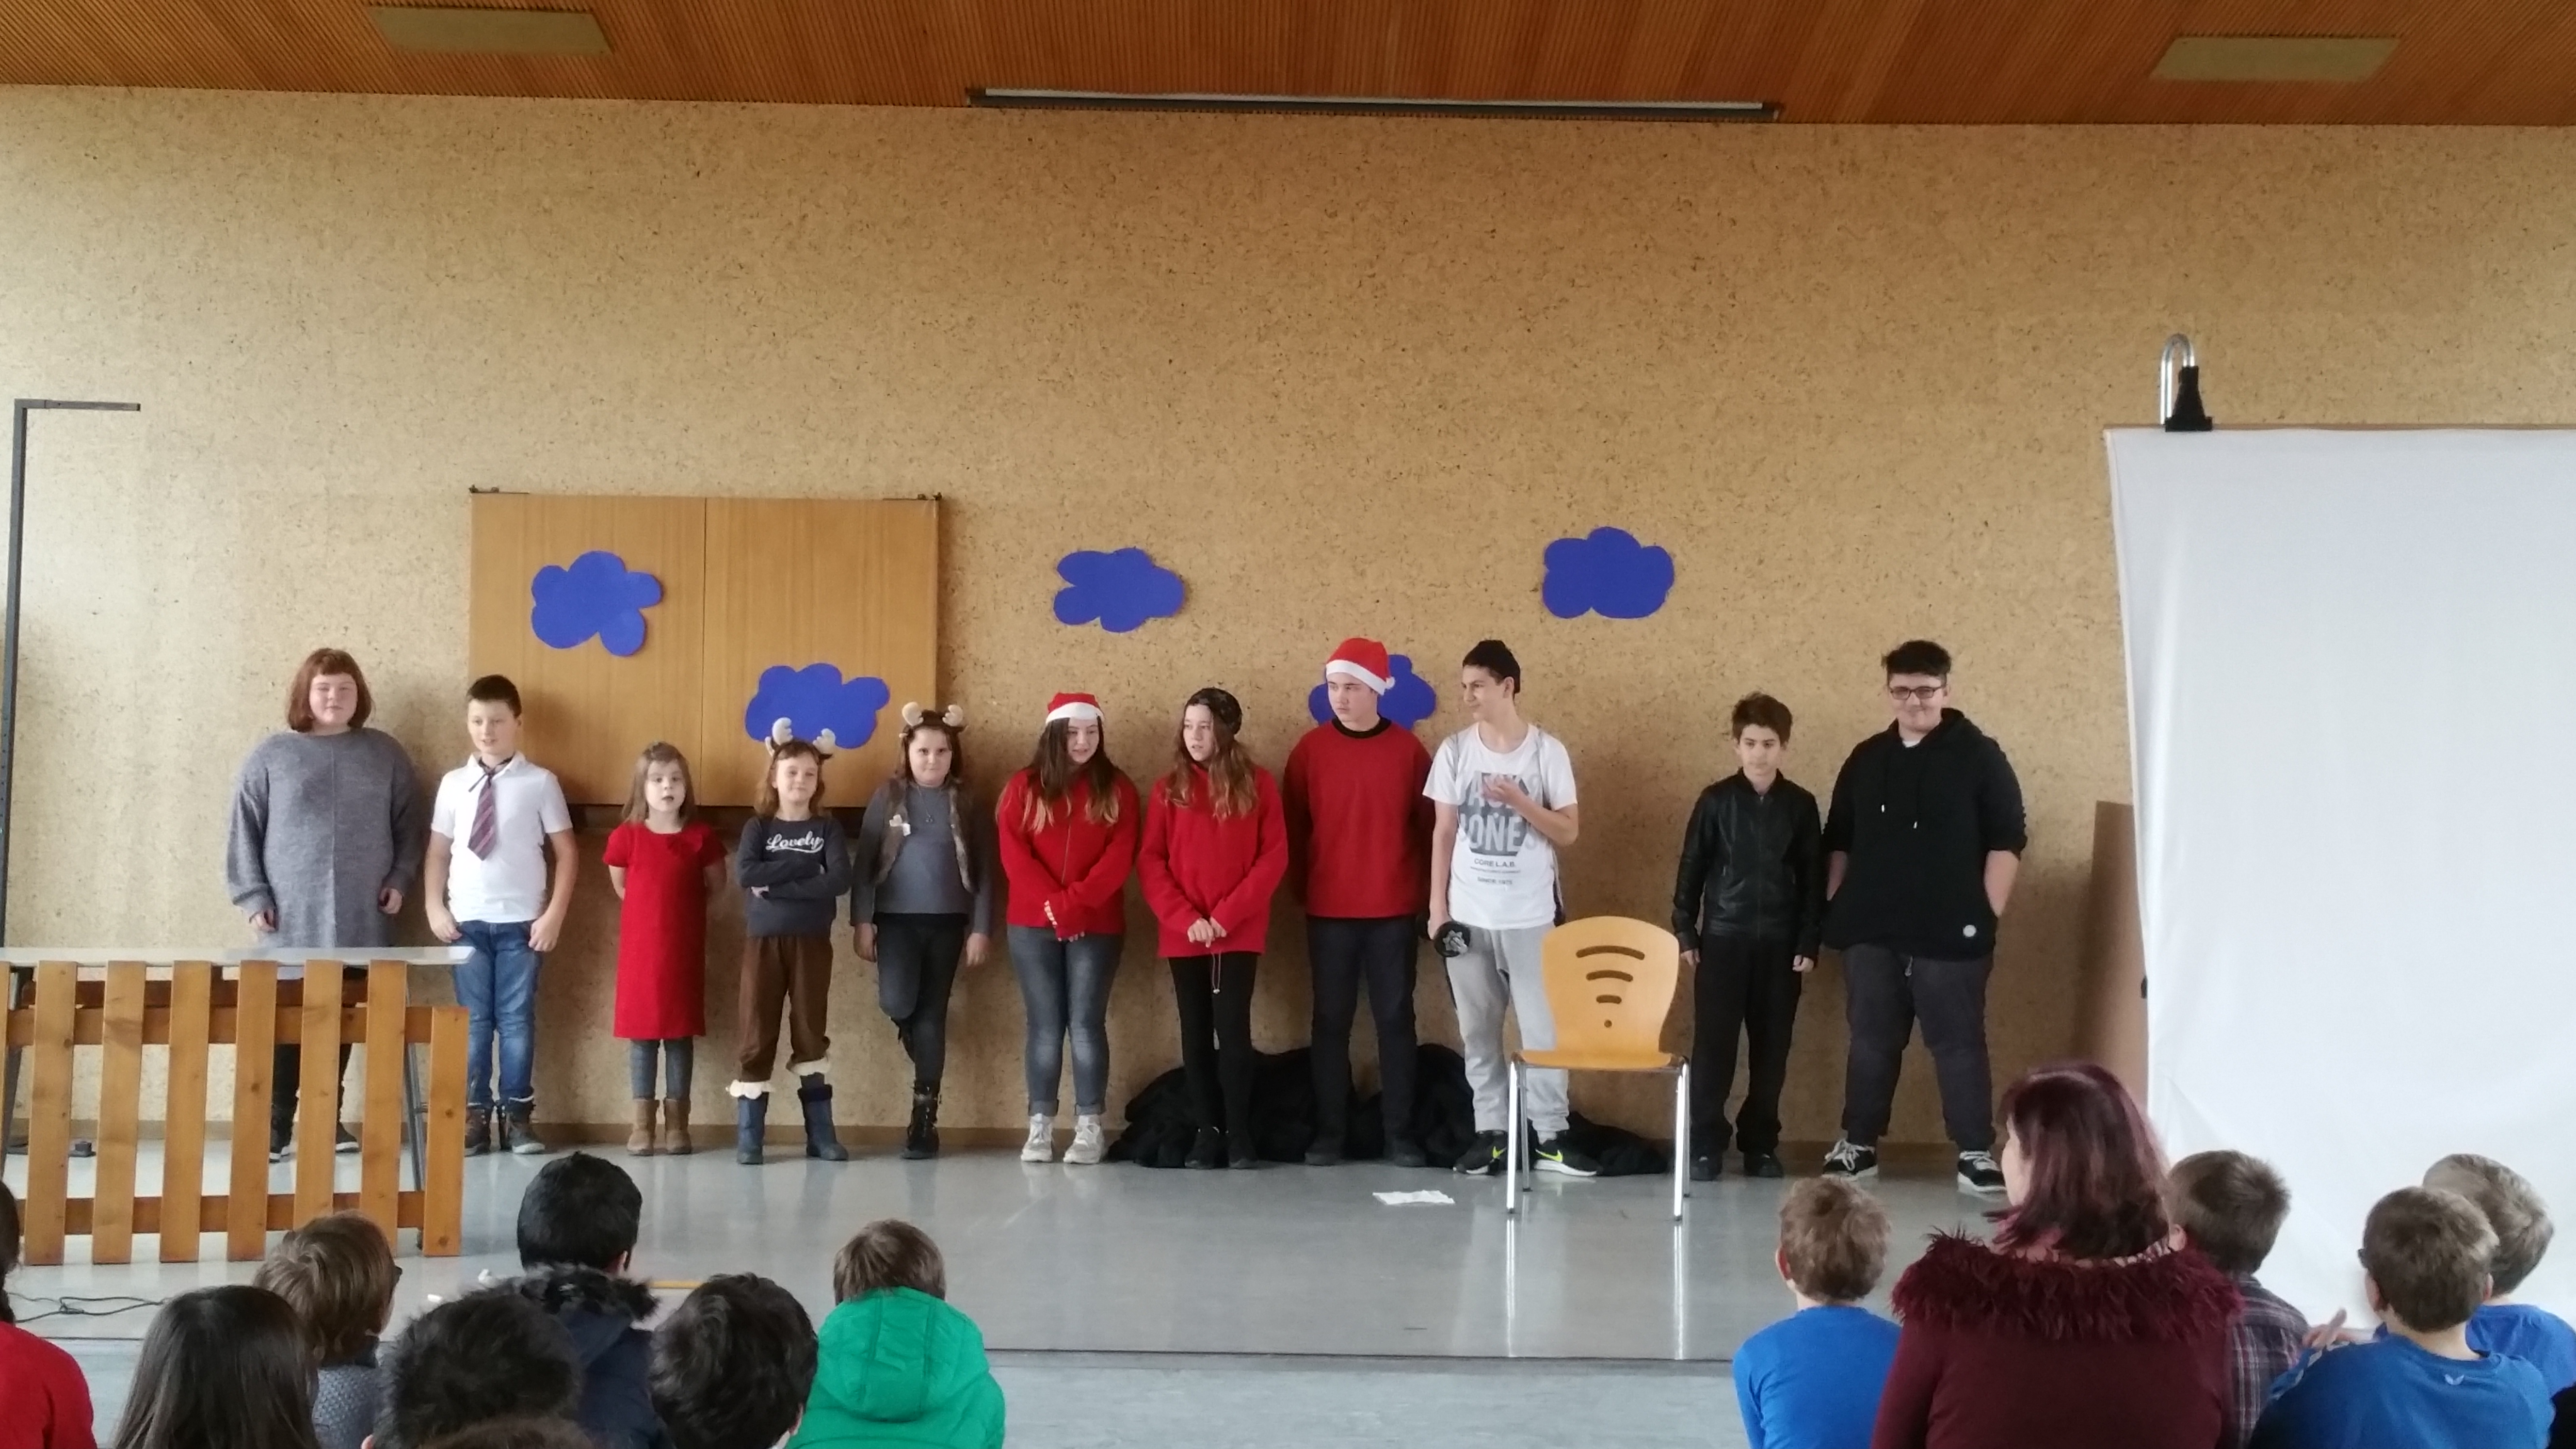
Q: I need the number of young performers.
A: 11